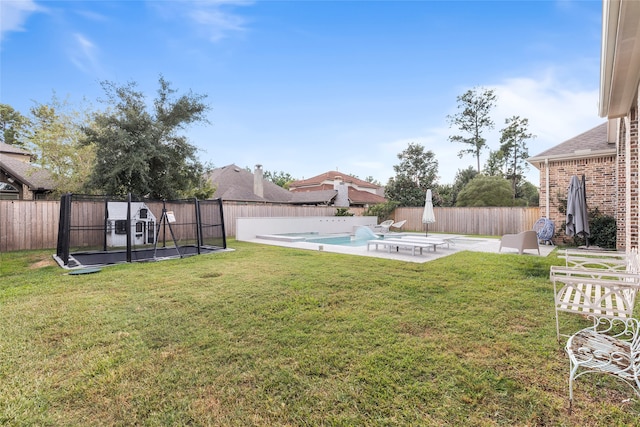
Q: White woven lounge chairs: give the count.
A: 2